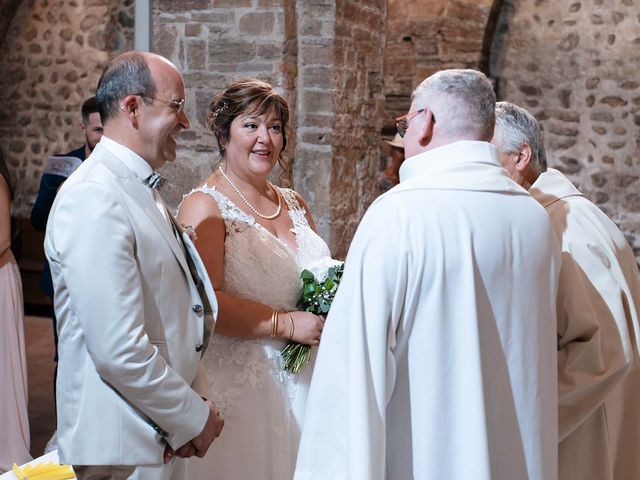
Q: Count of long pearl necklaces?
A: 1